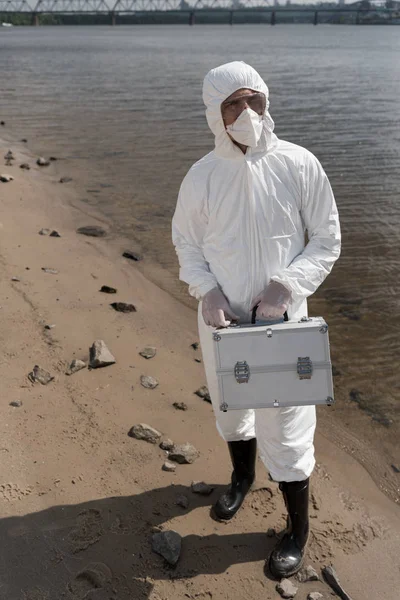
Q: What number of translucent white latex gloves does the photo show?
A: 2